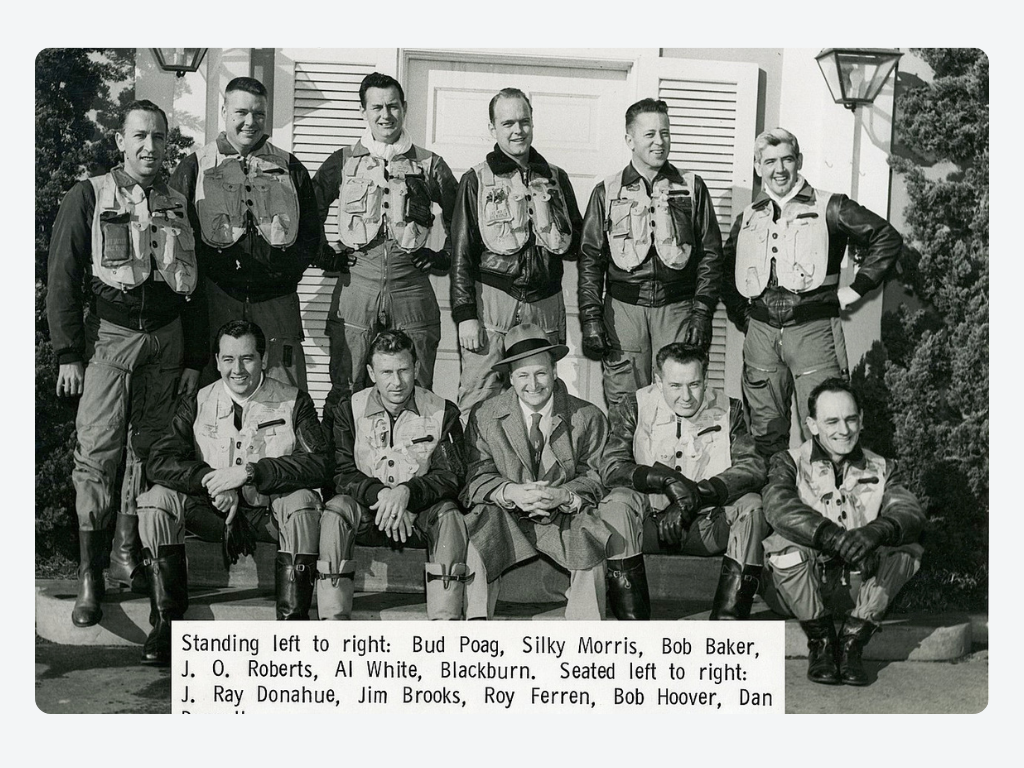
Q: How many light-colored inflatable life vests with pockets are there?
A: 10